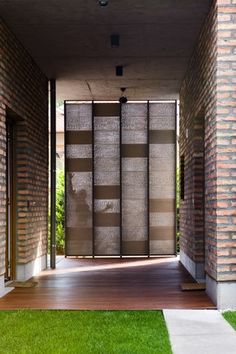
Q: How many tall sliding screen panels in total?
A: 4